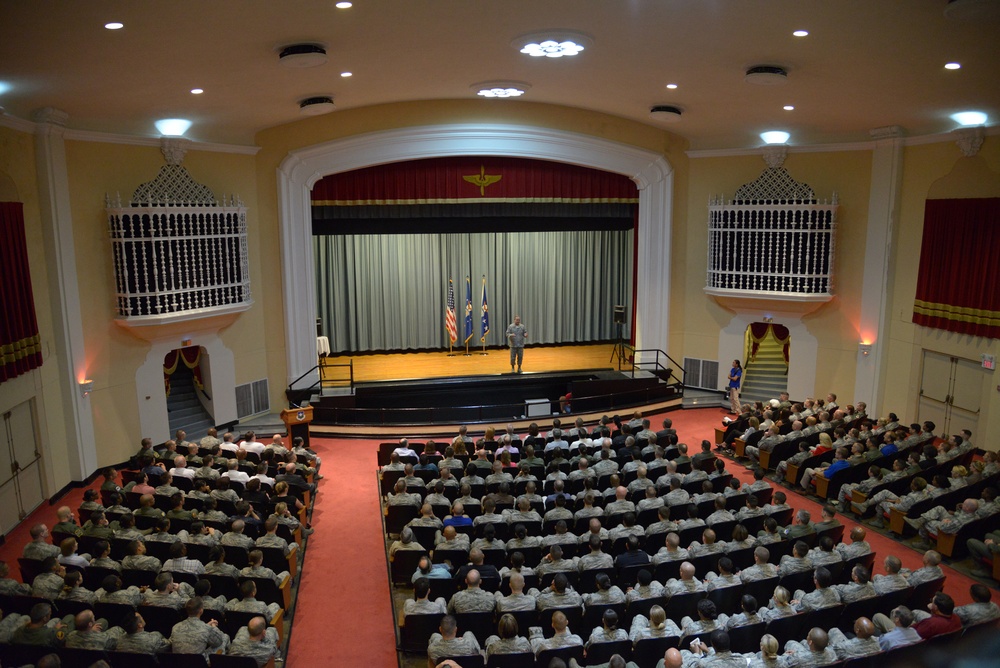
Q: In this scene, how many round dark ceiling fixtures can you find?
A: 4